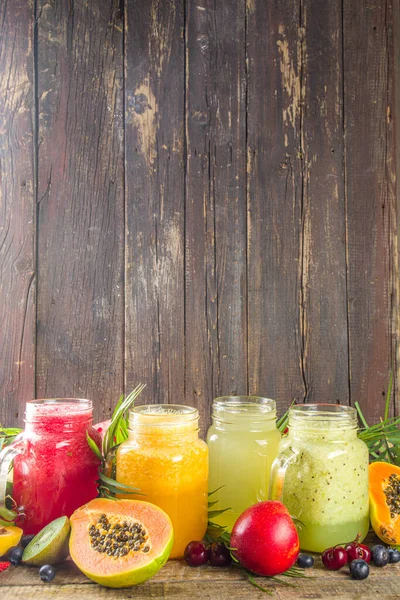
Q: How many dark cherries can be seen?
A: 4